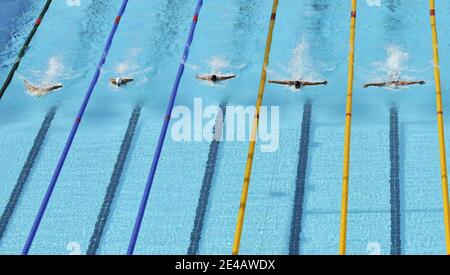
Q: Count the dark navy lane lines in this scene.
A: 5